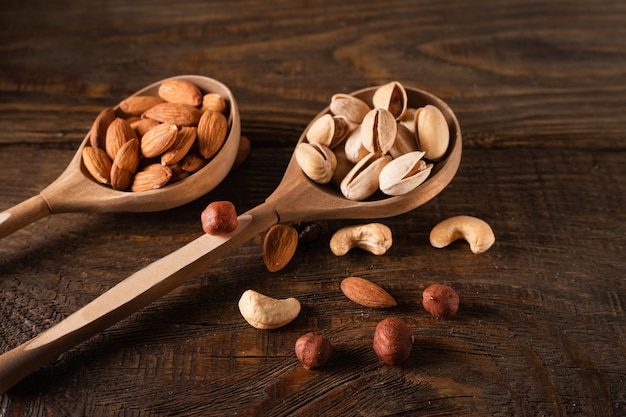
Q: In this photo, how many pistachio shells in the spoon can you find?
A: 11